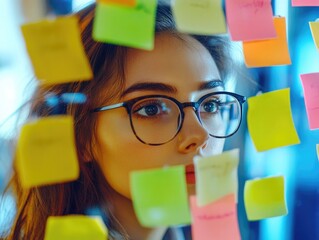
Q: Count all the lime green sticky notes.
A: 2